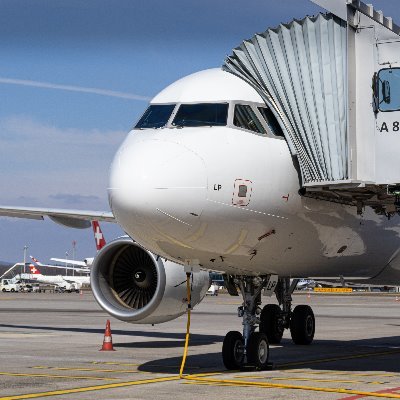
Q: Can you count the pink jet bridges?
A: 0